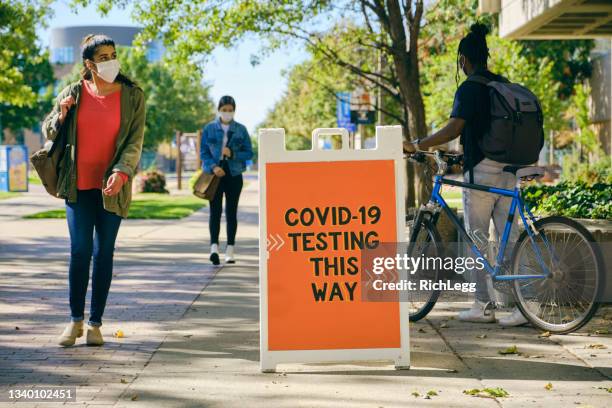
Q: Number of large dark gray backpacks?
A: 1